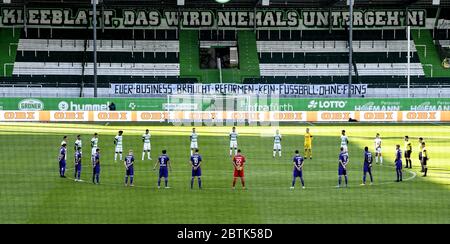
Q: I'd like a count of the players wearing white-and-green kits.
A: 10